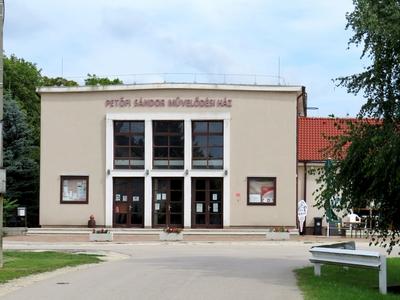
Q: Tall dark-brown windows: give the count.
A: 3